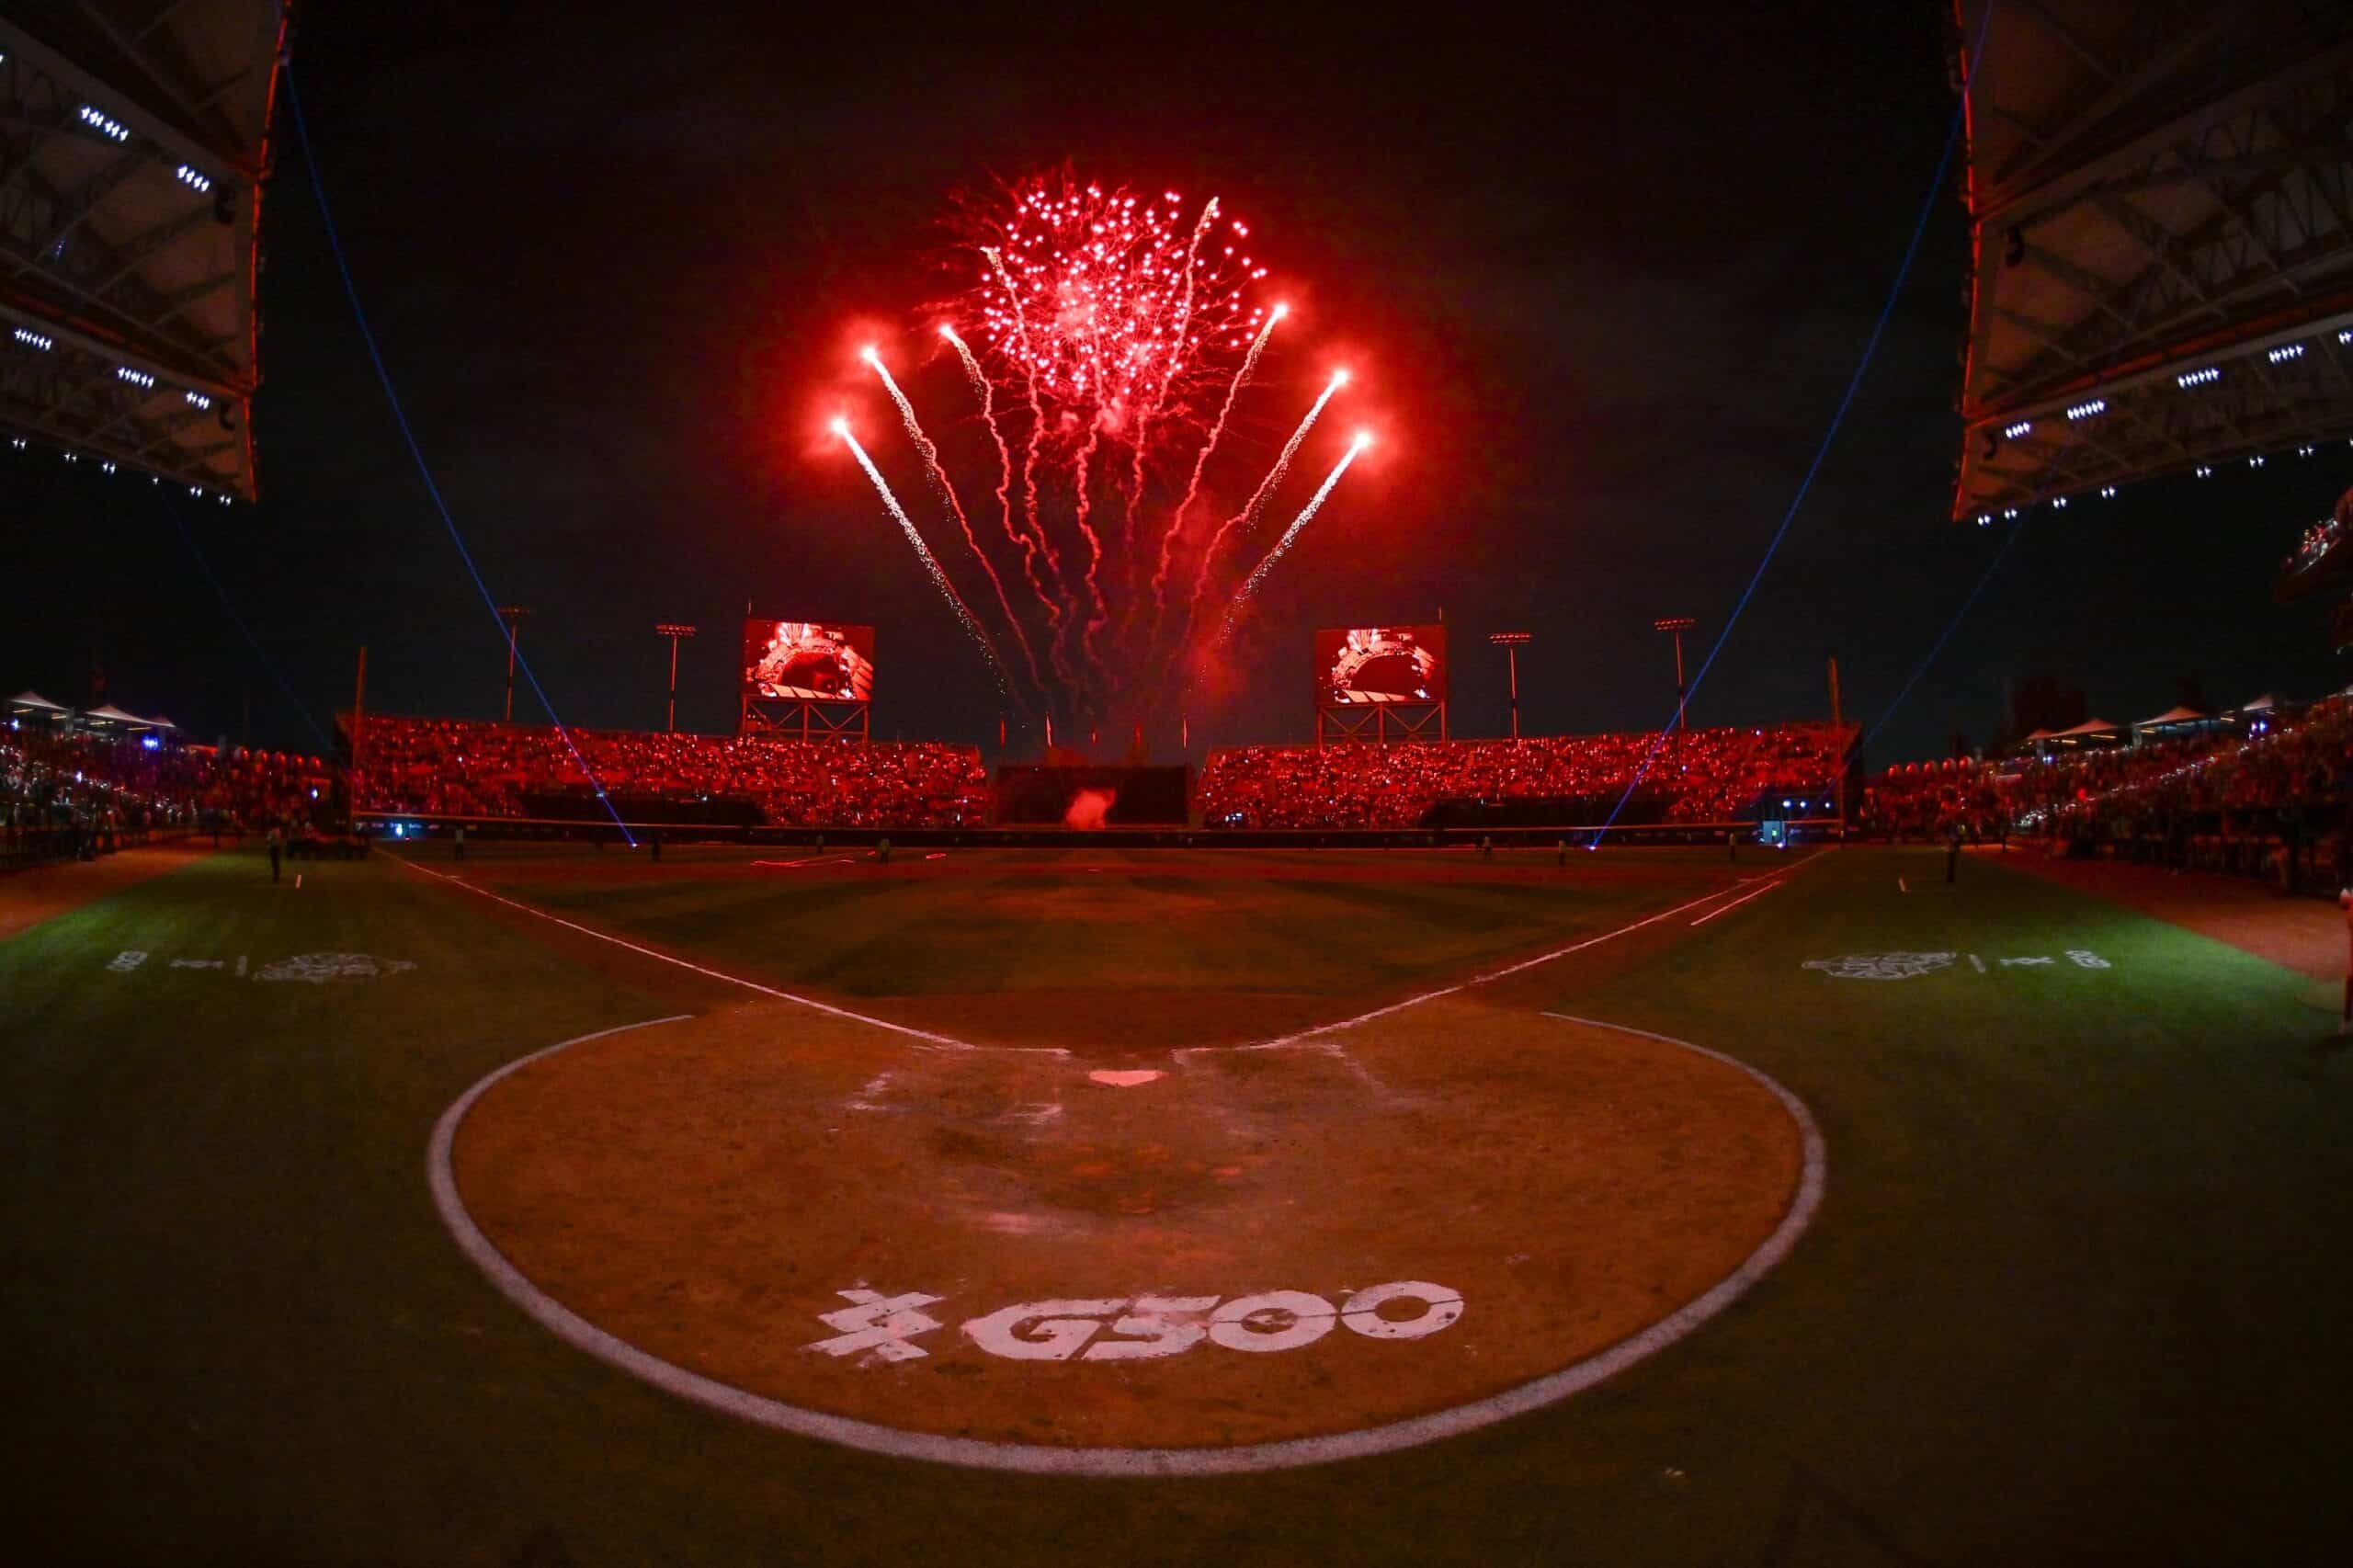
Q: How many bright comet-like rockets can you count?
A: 6